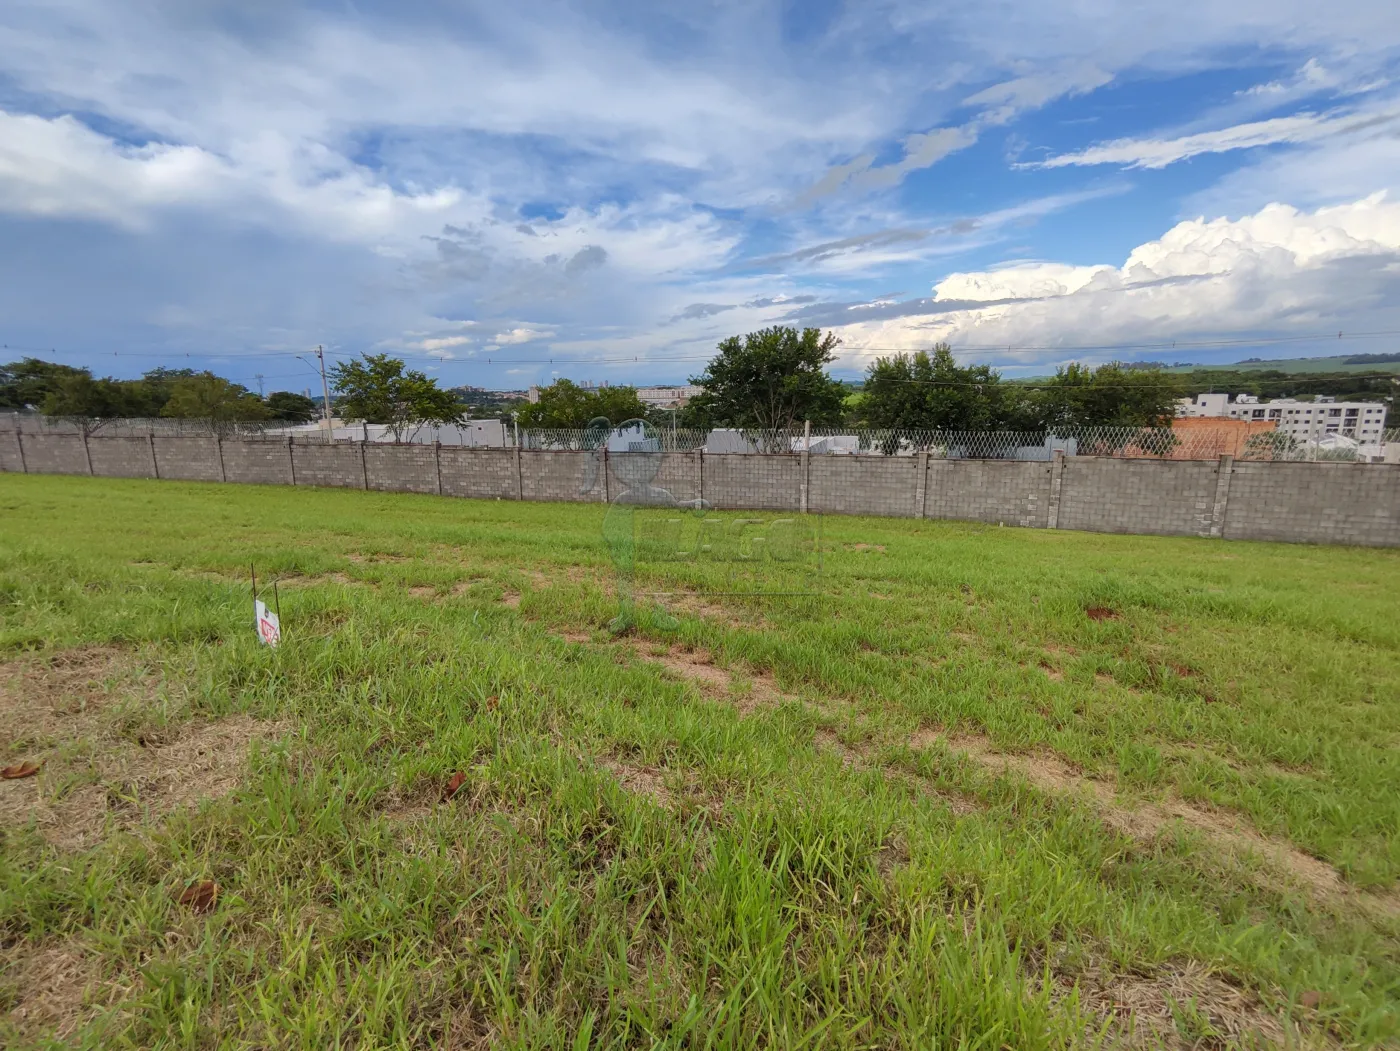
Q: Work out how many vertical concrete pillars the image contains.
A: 14